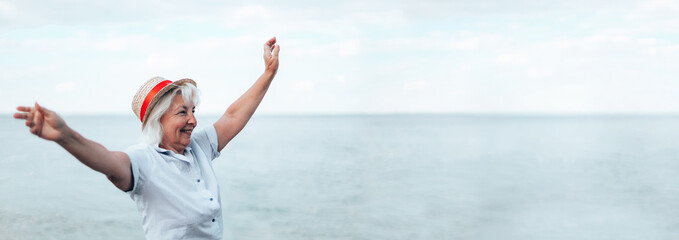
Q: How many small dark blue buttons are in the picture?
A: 3